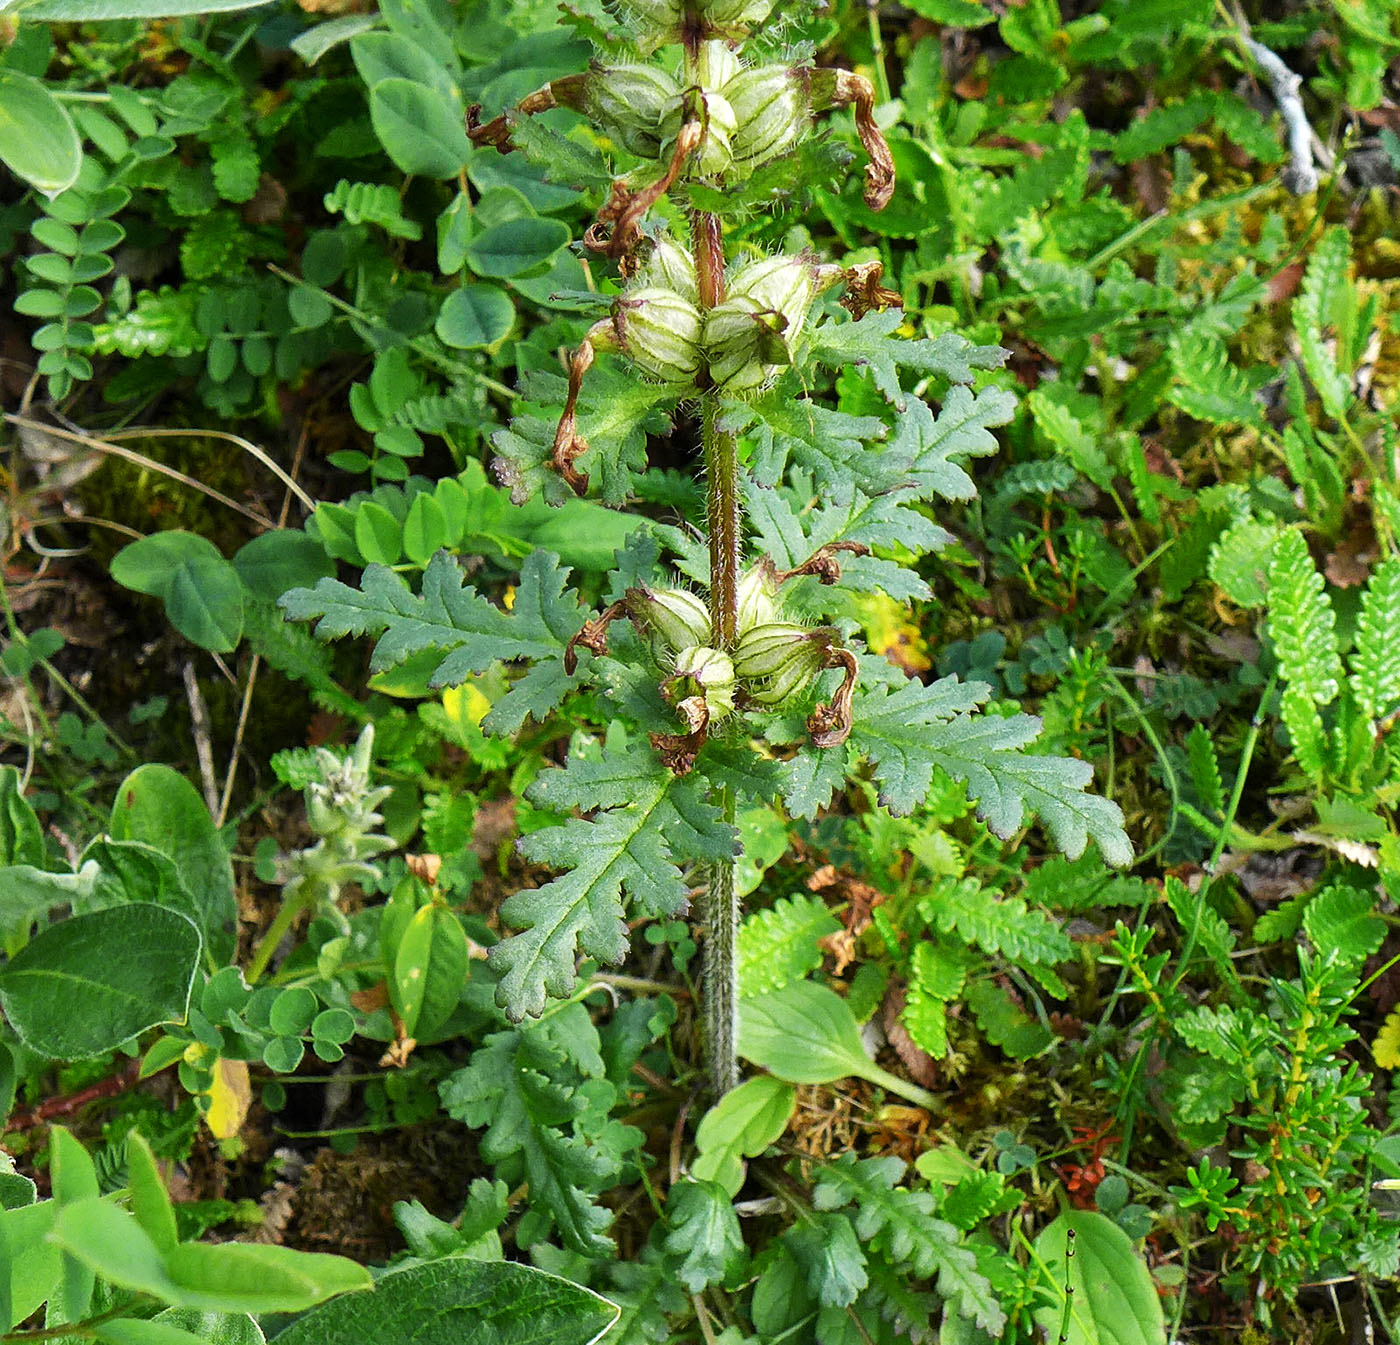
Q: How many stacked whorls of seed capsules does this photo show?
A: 4